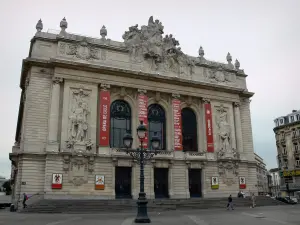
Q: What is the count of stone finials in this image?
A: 6